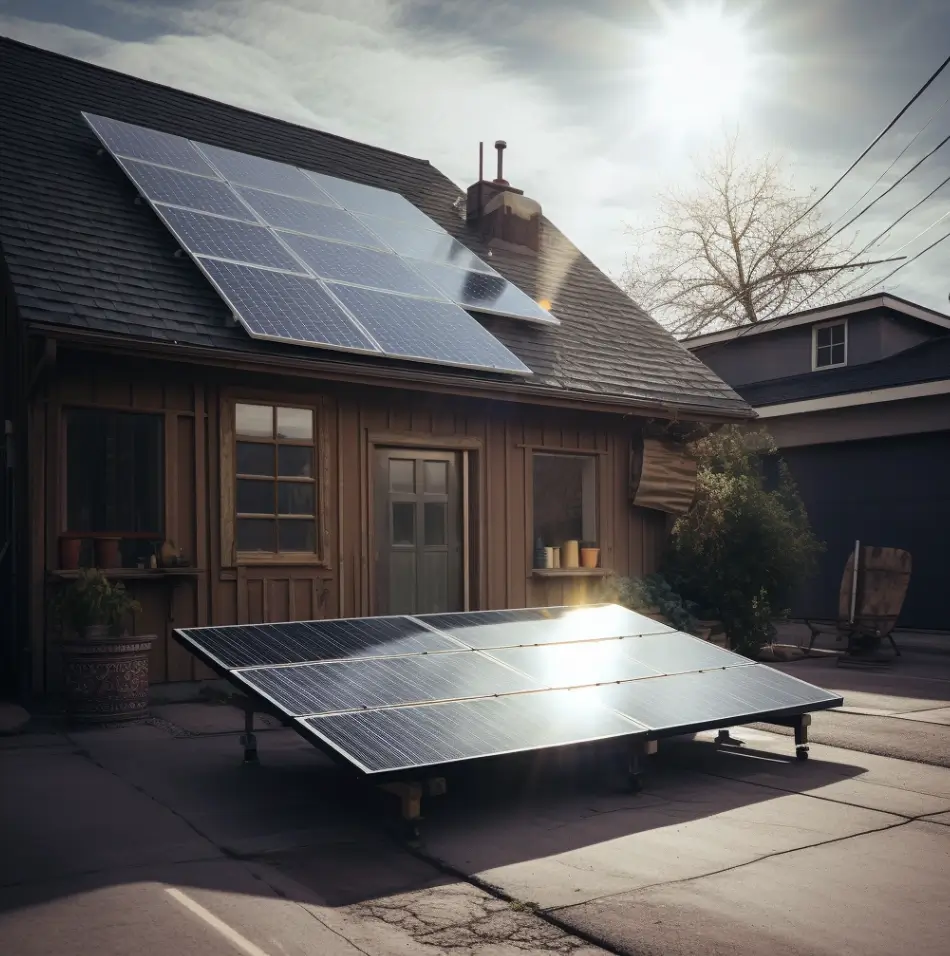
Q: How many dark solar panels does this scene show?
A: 6